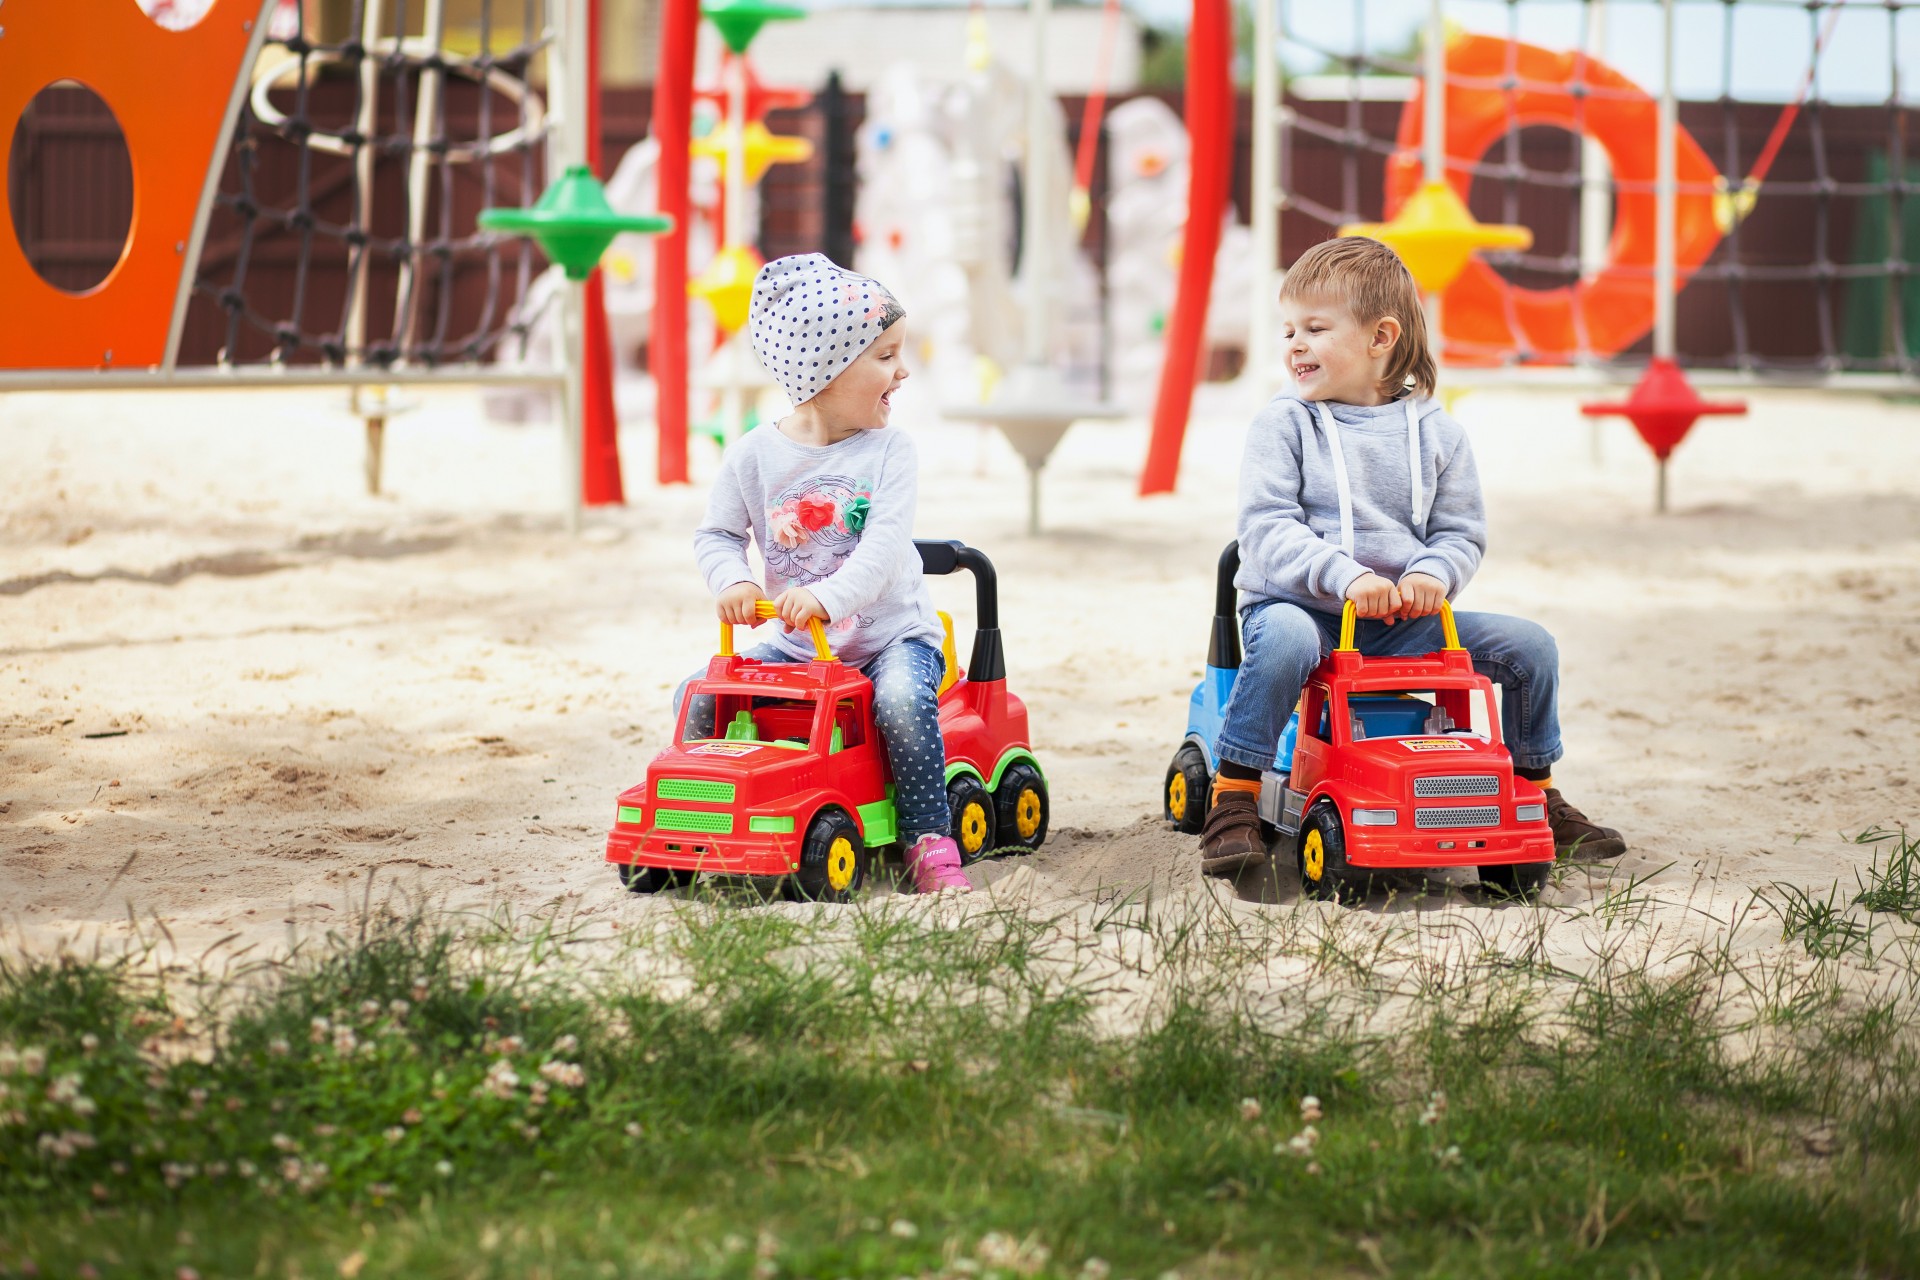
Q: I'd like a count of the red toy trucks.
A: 2